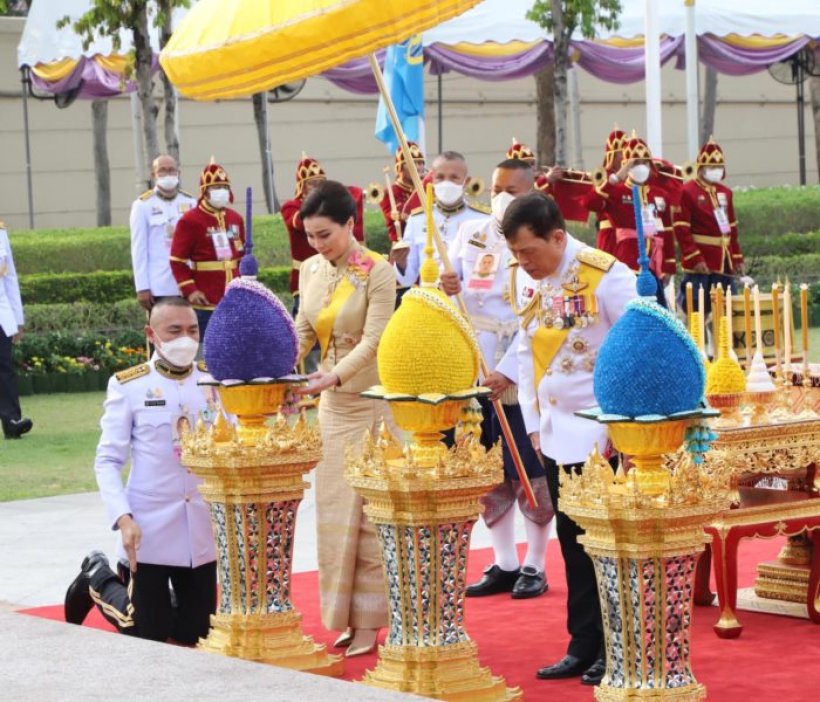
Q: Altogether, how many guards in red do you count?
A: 7